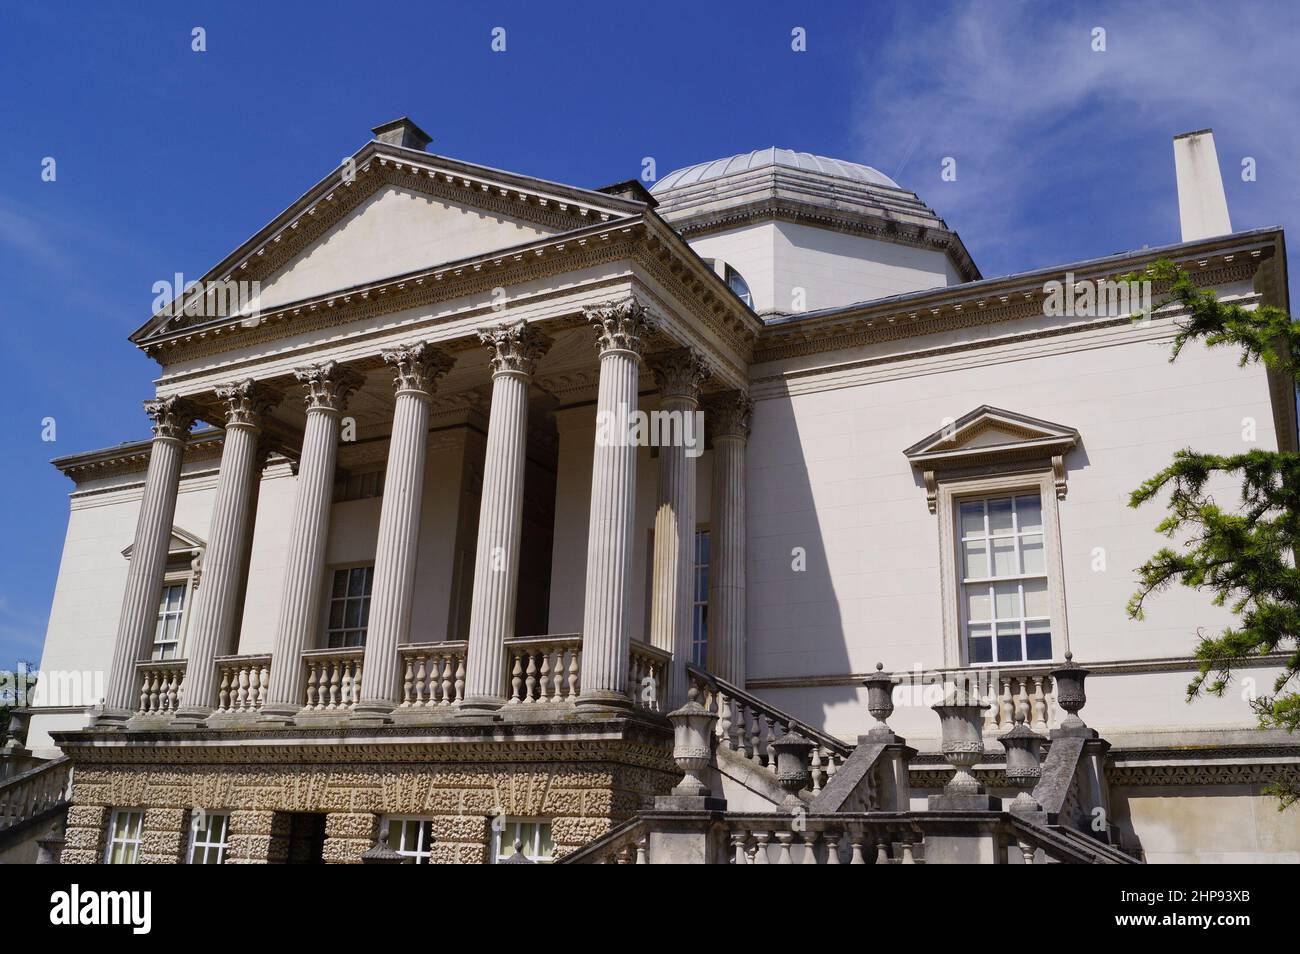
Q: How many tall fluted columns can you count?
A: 8